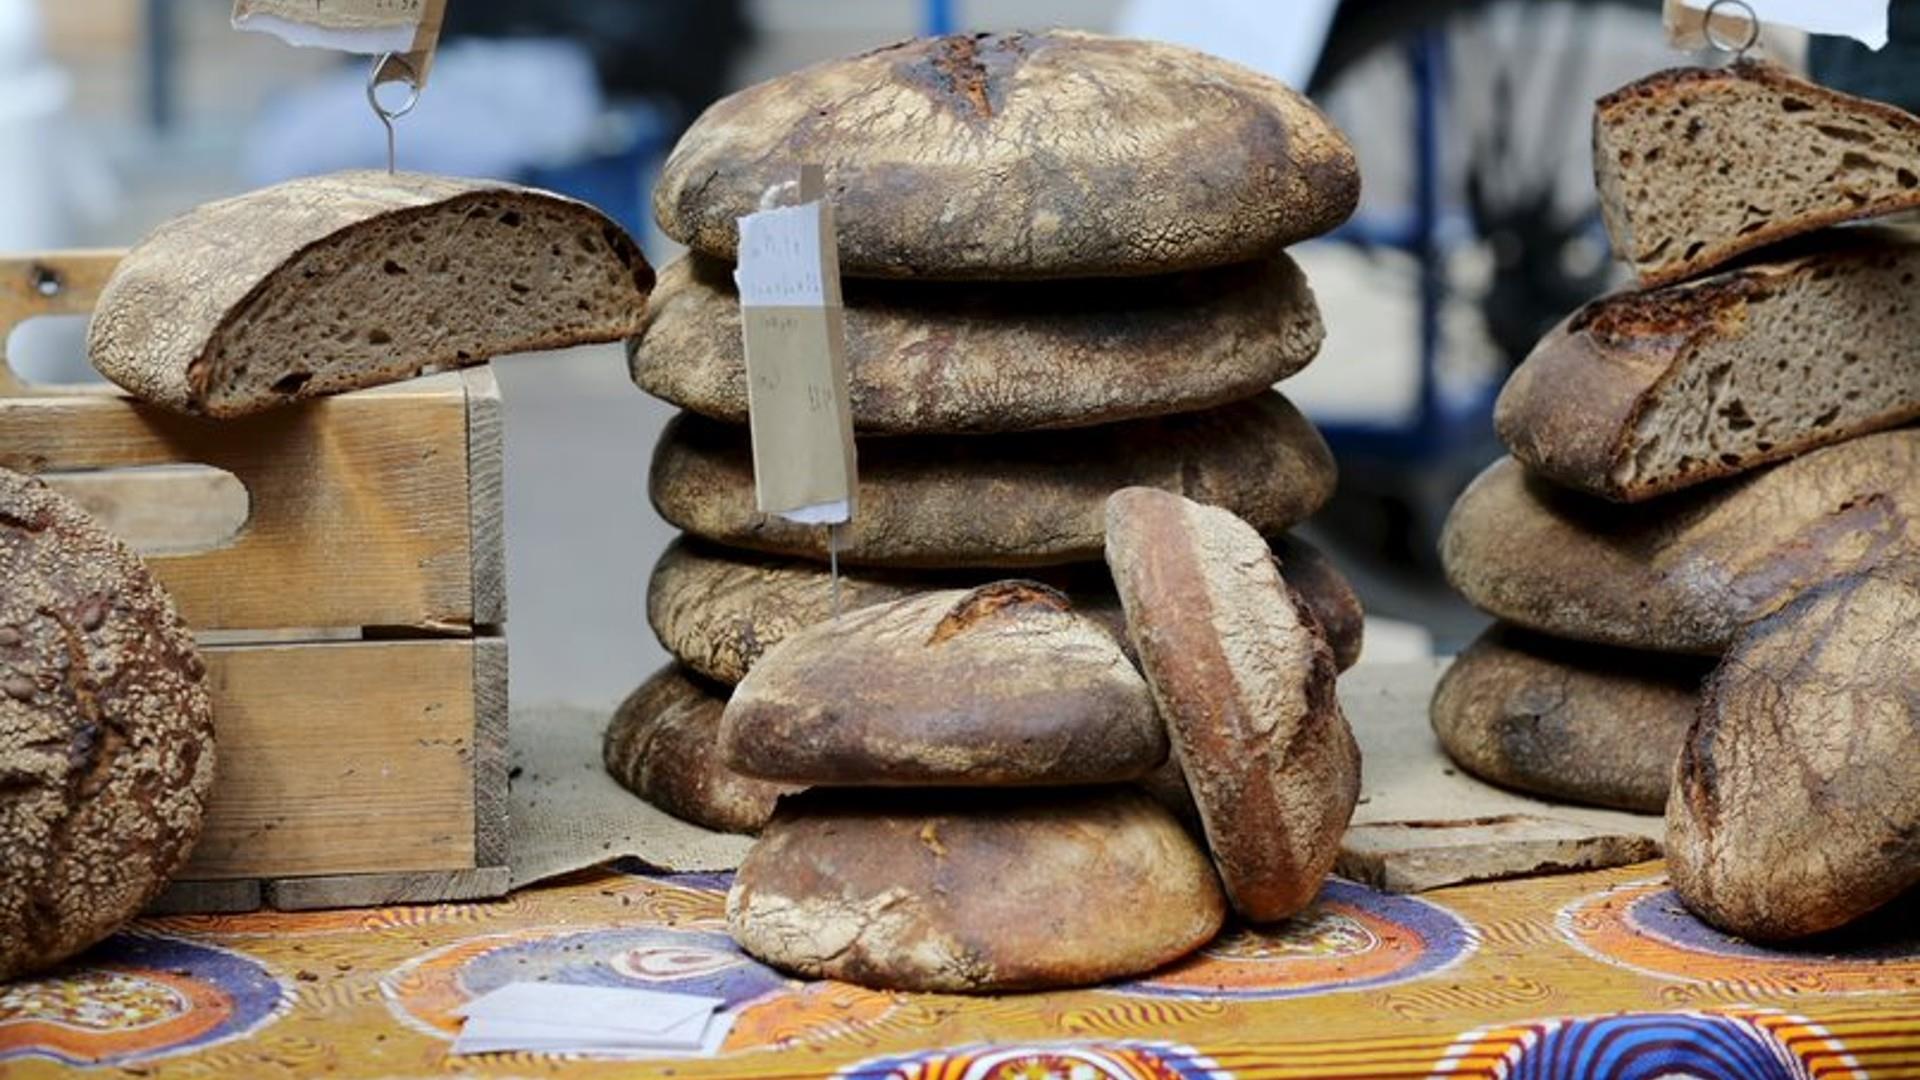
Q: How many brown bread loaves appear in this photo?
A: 15